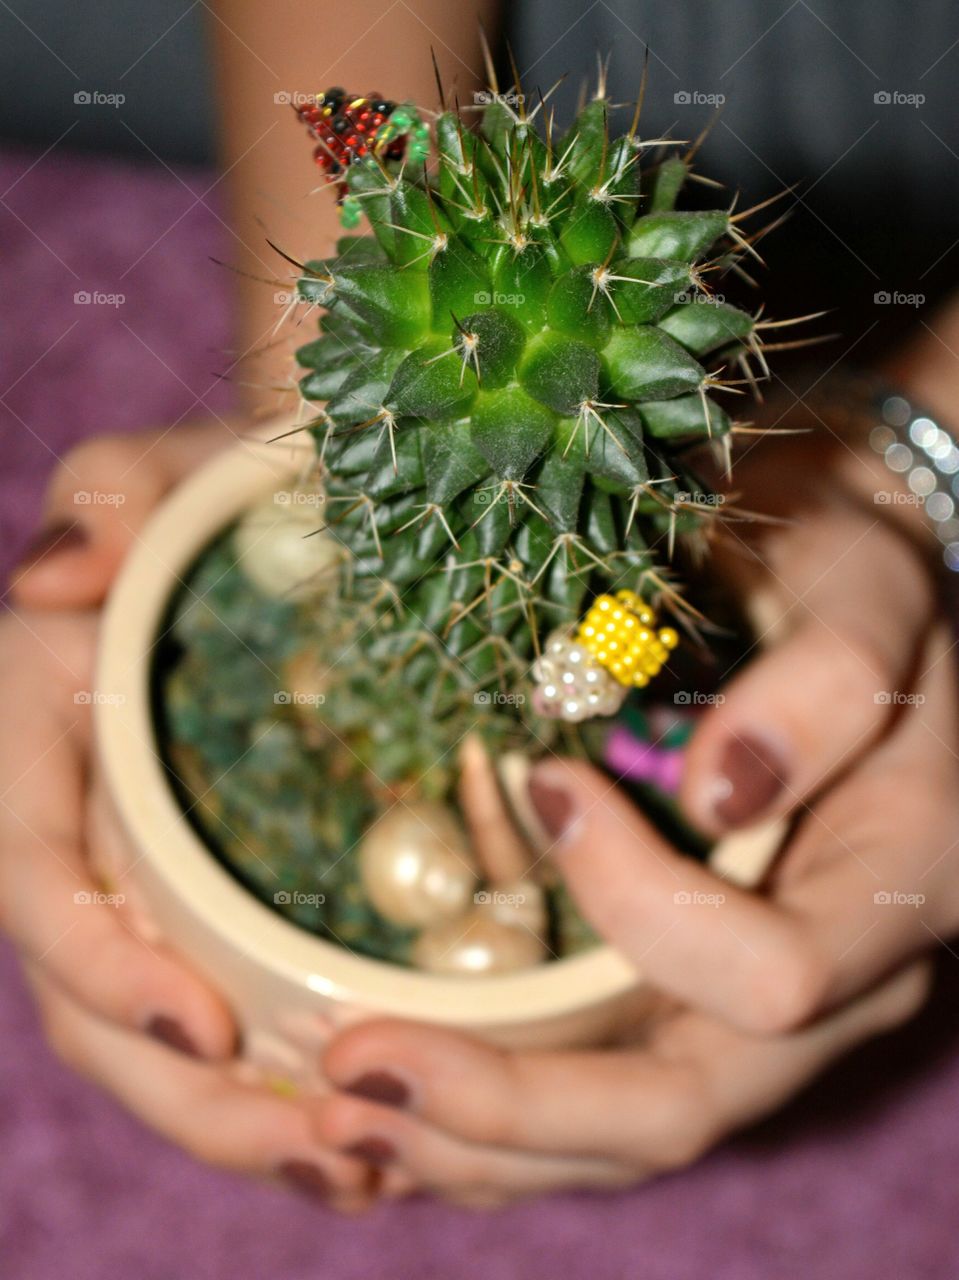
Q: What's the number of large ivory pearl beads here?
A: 3